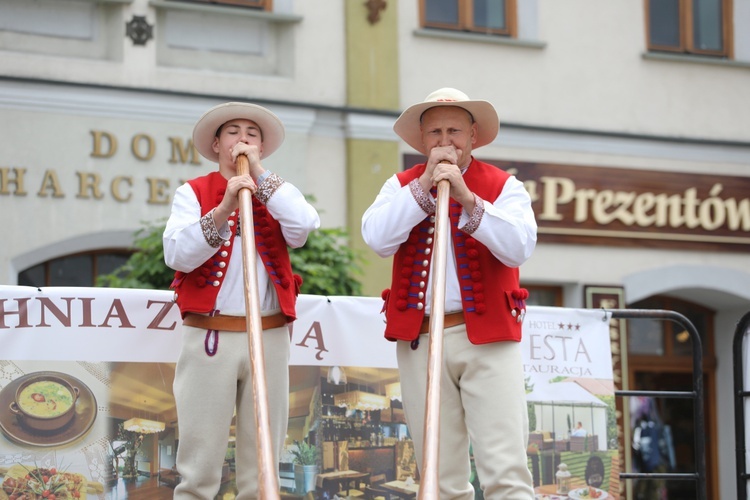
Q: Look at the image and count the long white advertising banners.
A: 1